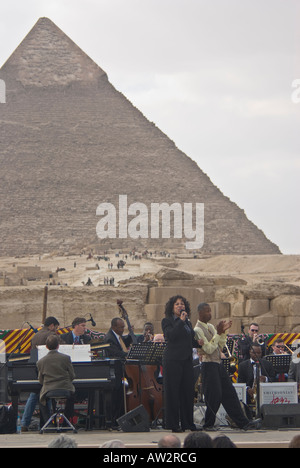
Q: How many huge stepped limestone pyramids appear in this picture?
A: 1